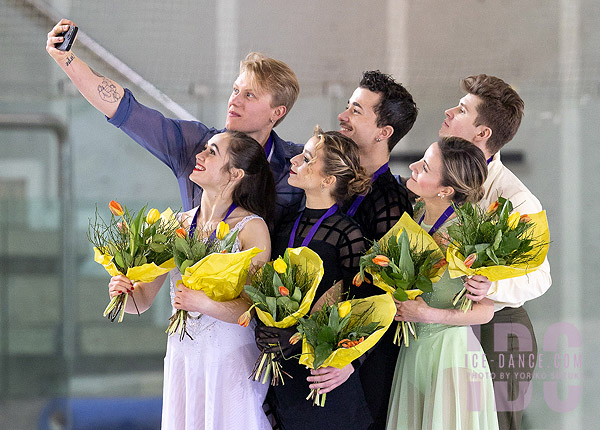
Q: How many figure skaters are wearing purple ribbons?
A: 6